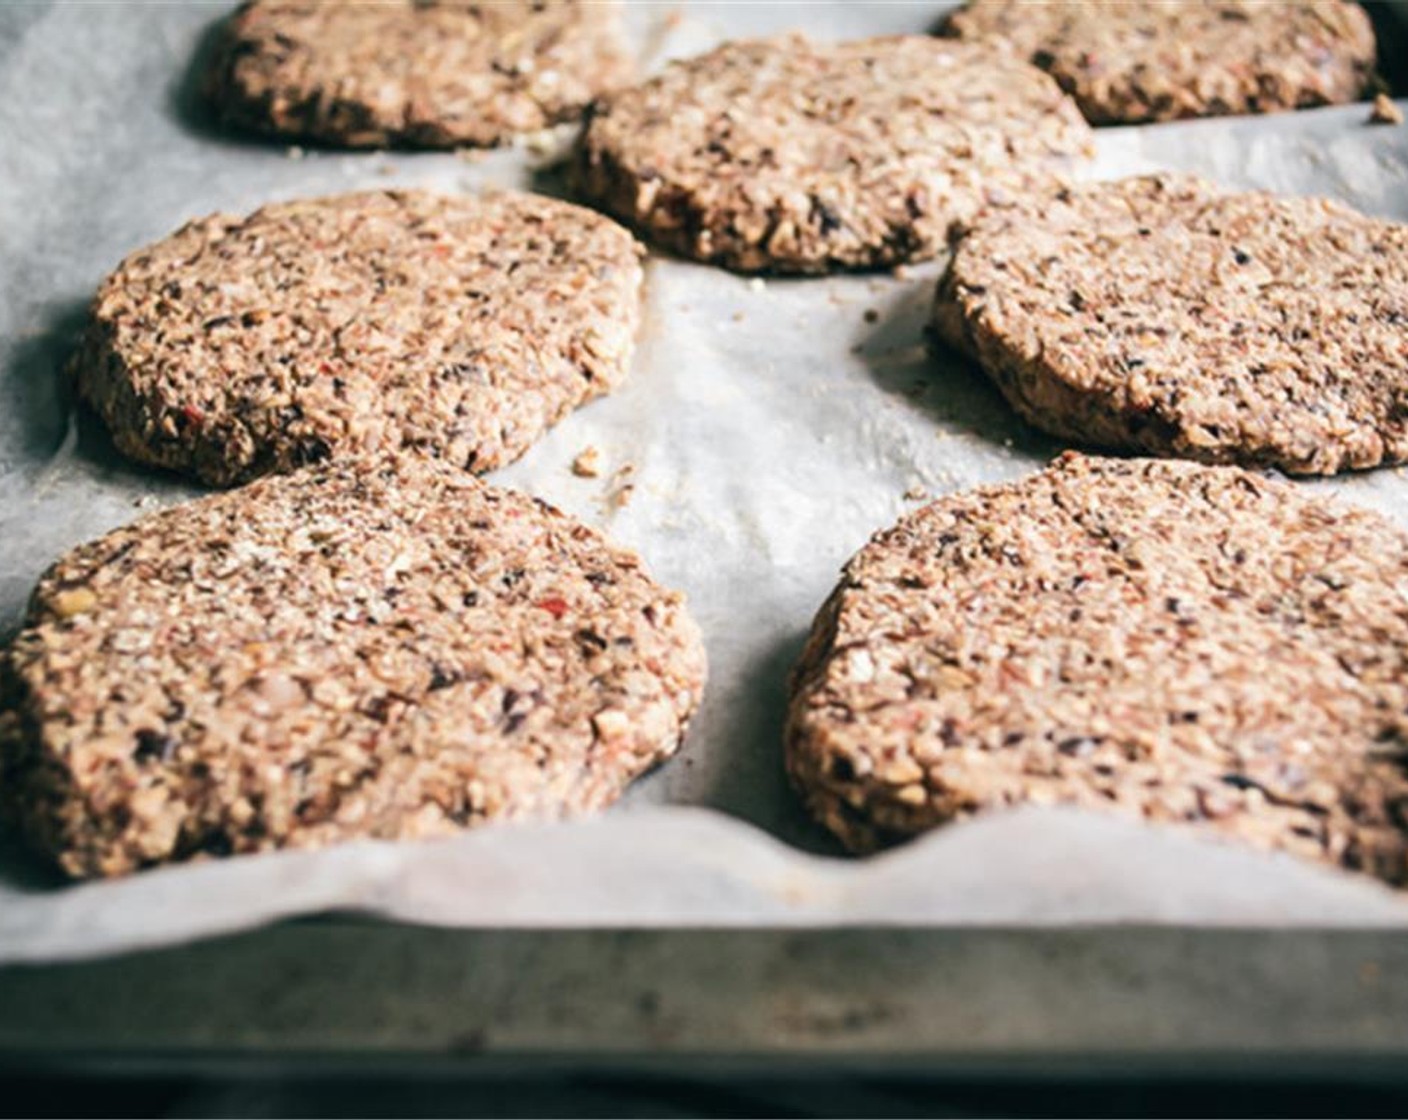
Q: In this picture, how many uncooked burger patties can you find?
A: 7